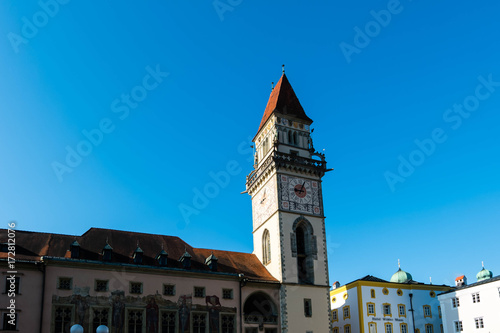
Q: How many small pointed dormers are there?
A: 6